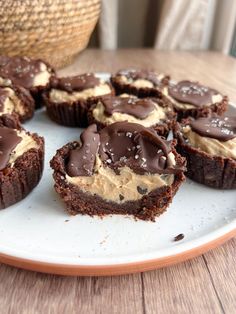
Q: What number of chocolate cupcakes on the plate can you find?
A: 9